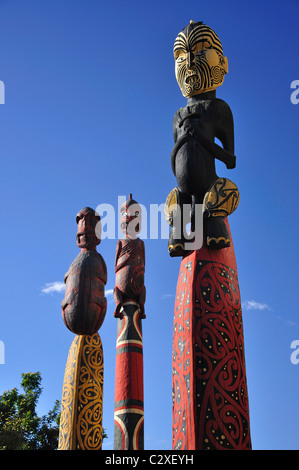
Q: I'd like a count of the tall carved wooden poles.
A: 3